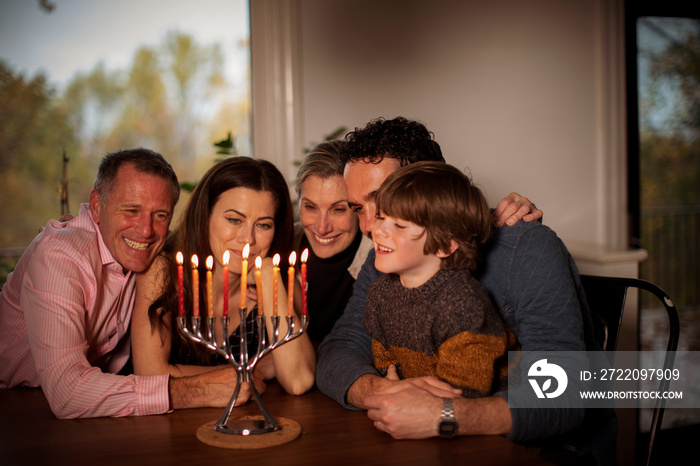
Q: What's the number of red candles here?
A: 3